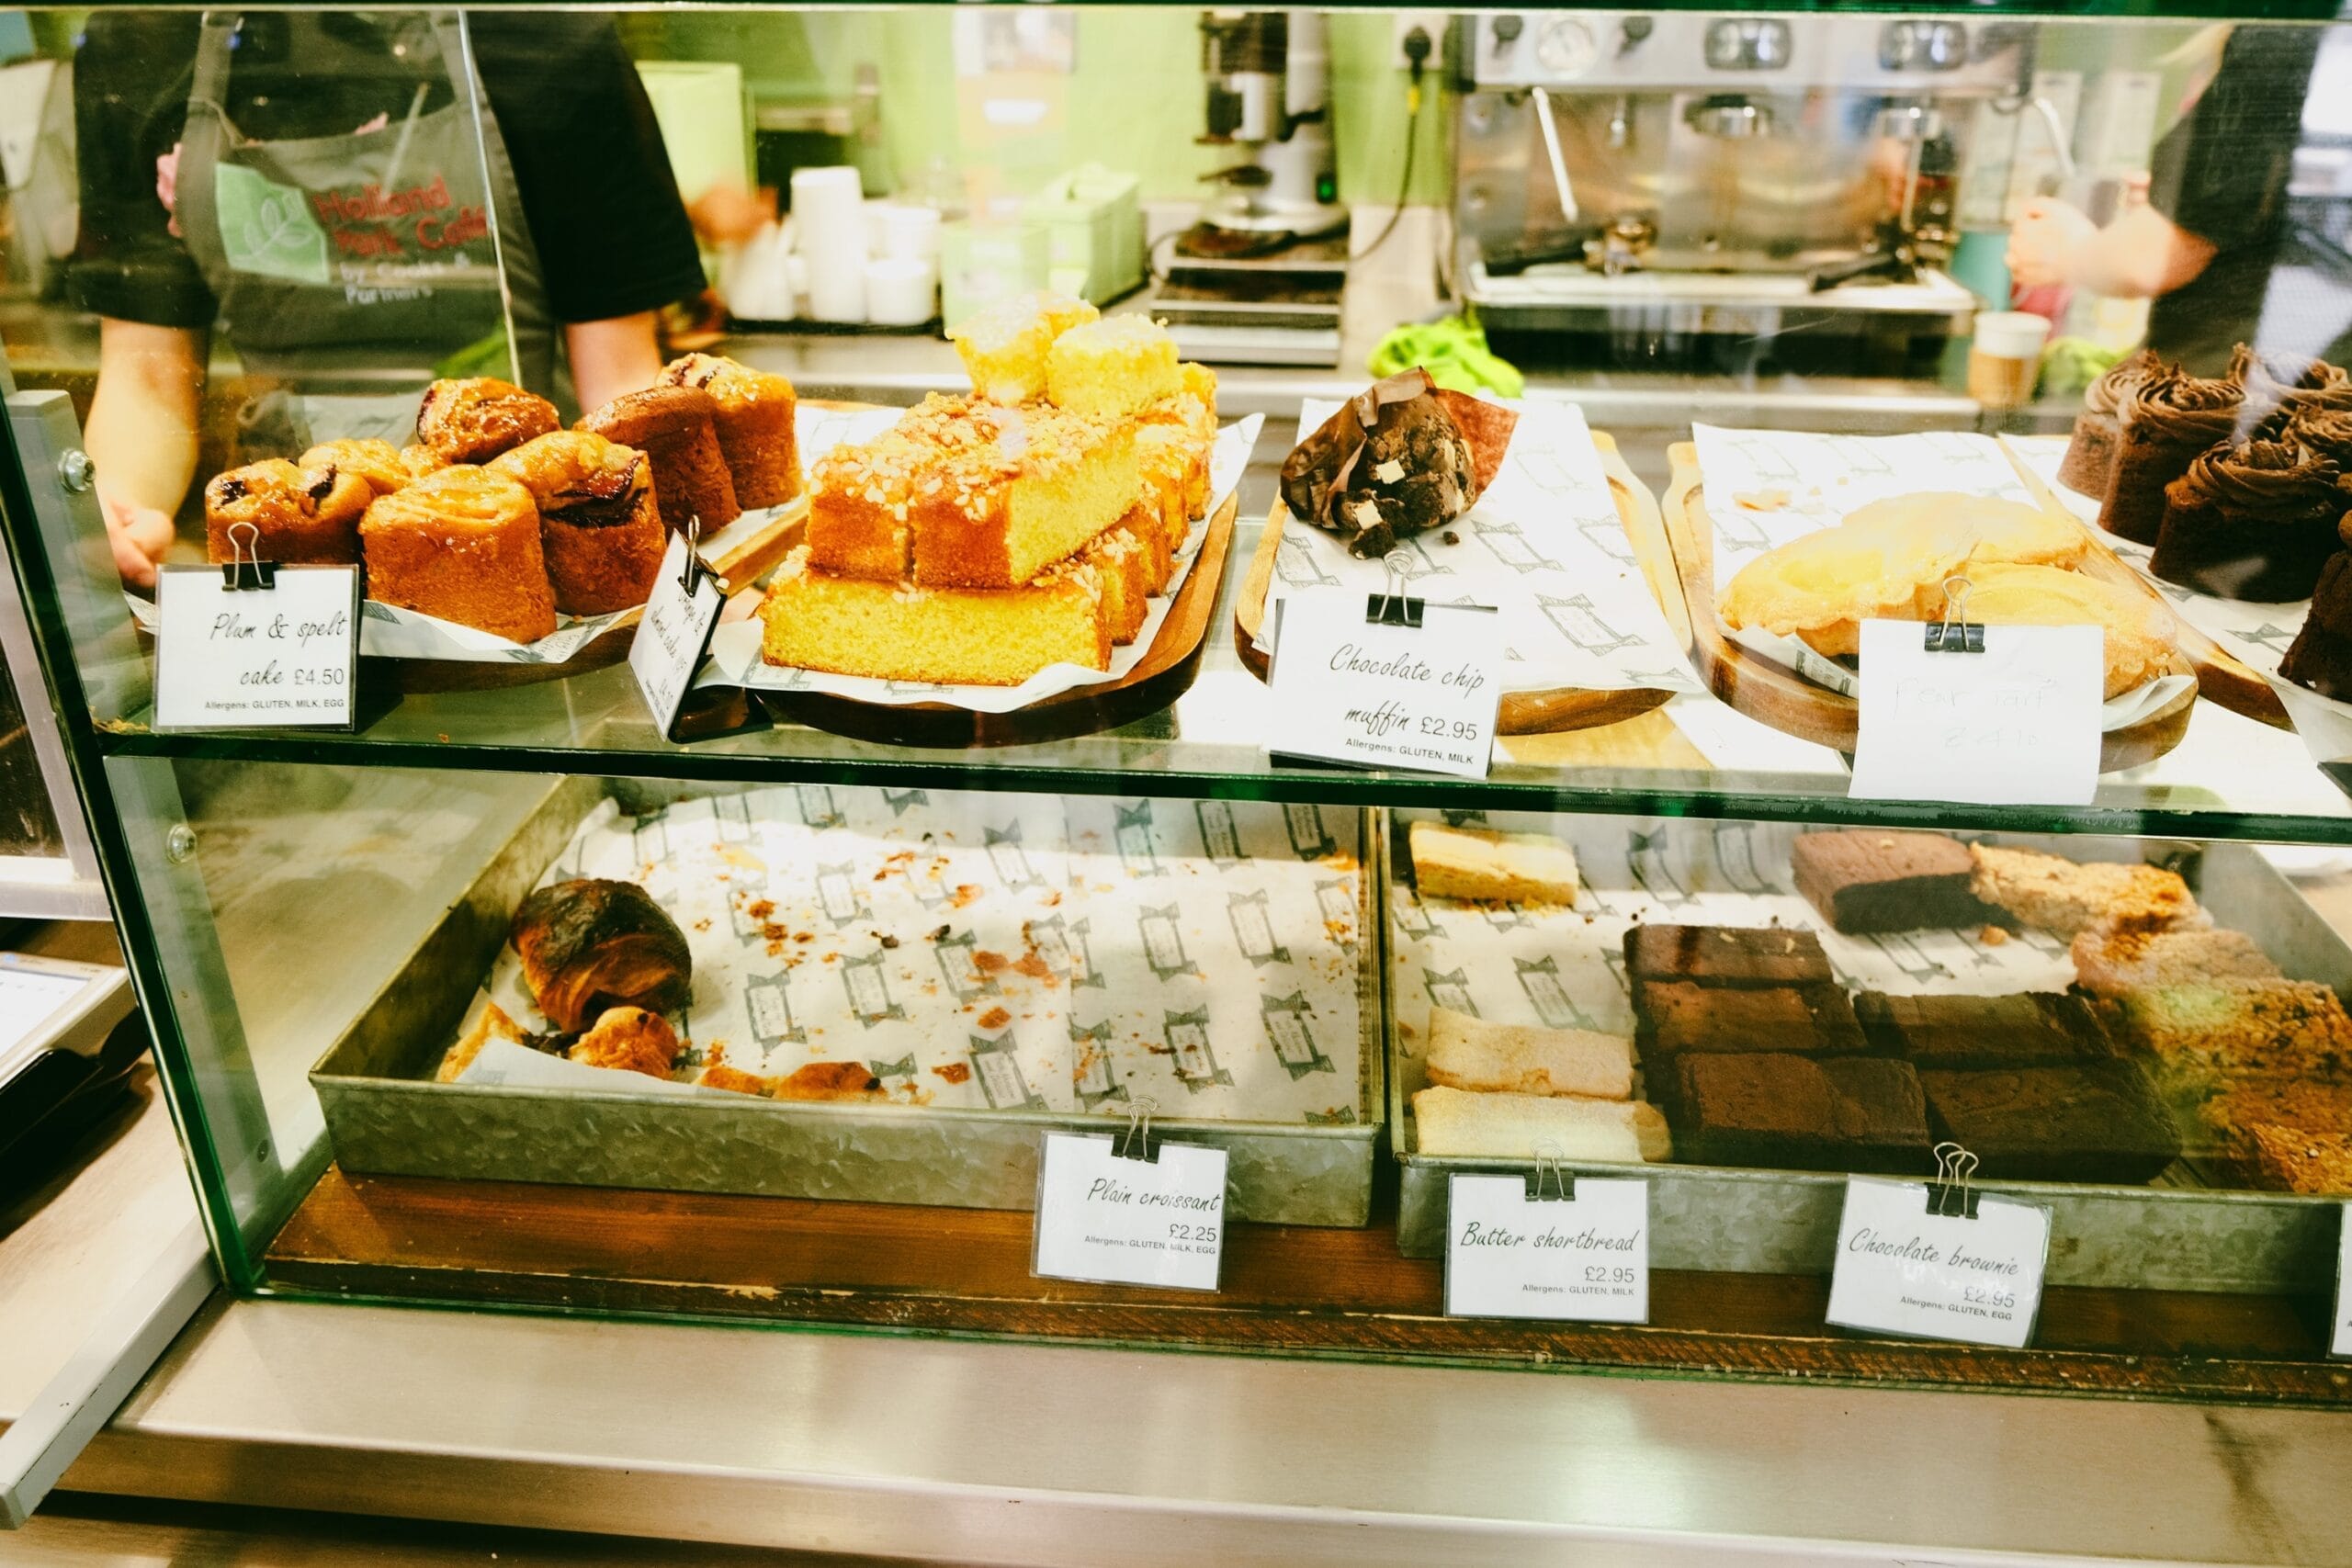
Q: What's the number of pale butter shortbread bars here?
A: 3